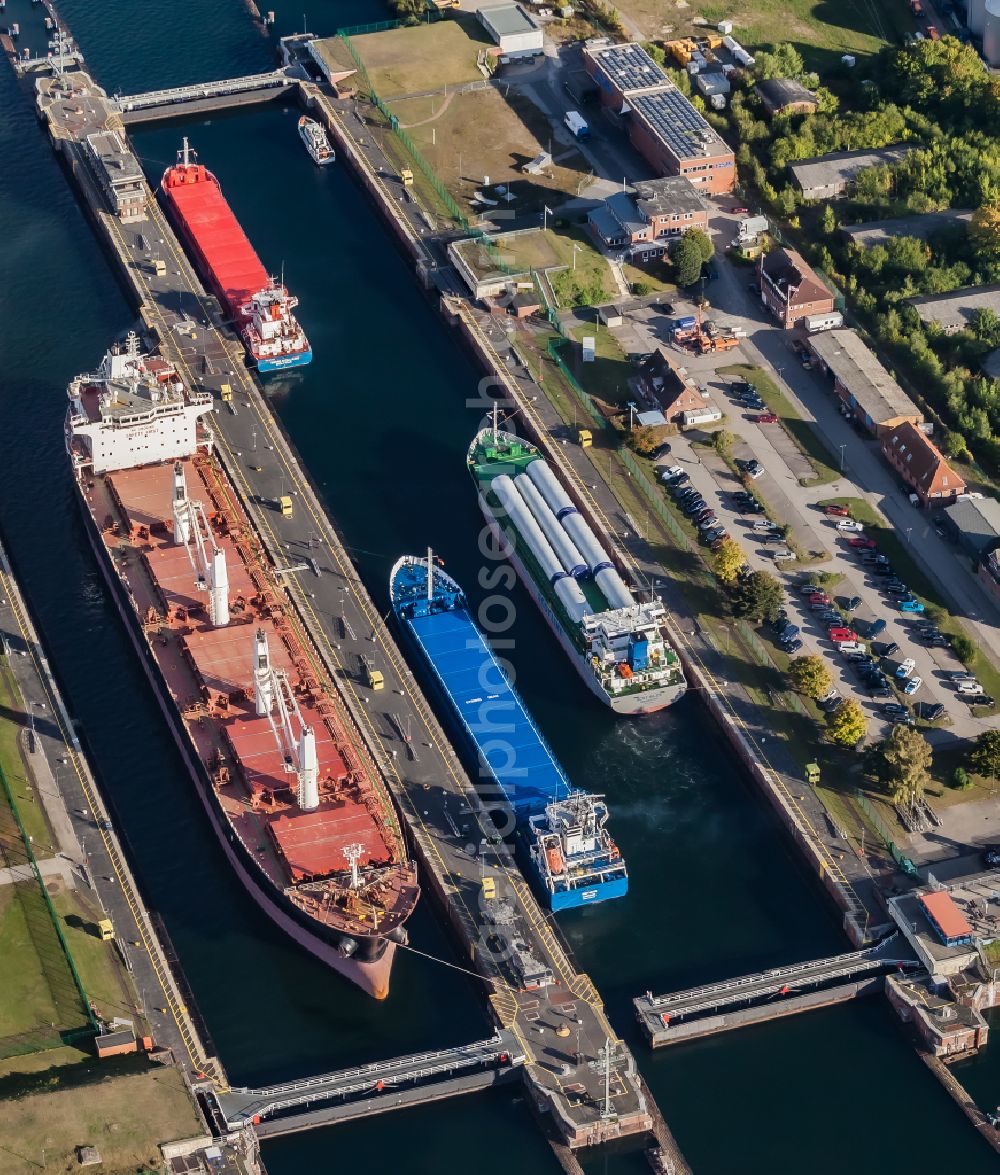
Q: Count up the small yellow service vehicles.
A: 9